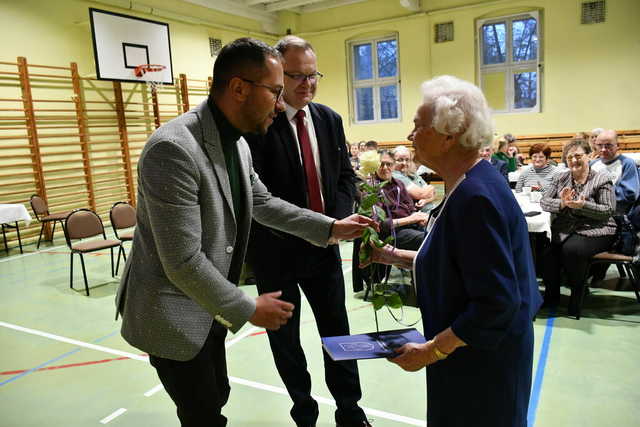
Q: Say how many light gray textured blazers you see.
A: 1